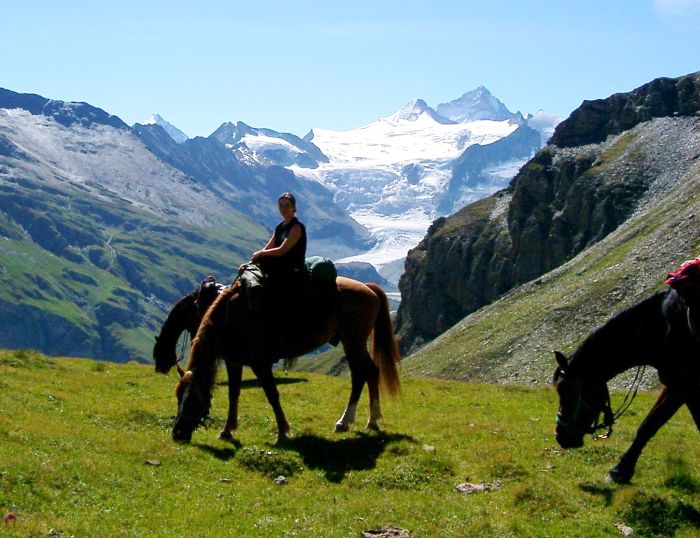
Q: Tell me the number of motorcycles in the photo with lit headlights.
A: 0